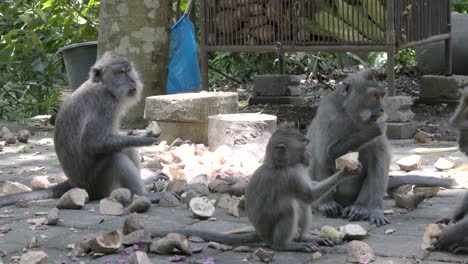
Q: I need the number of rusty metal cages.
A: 1